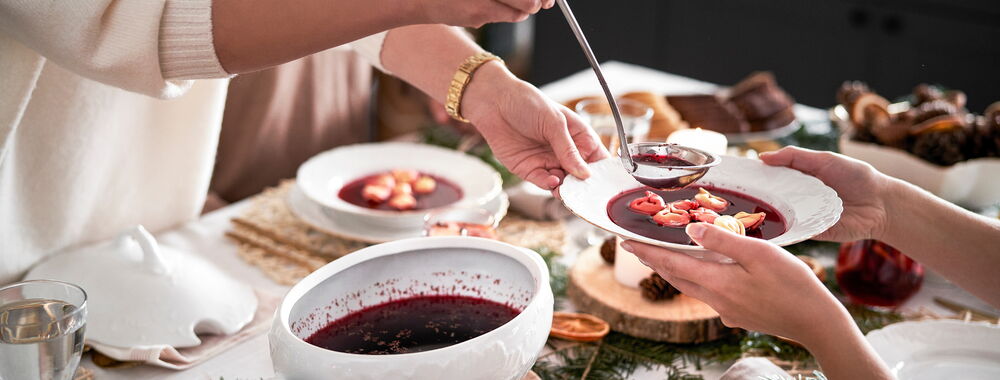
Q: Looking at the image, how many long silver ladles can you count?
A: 1